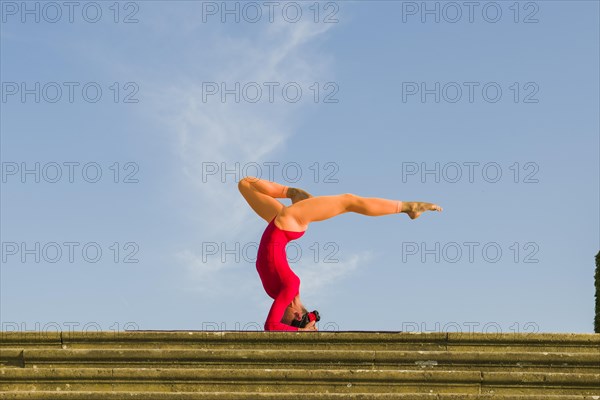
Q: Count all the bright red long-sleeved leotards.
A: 1